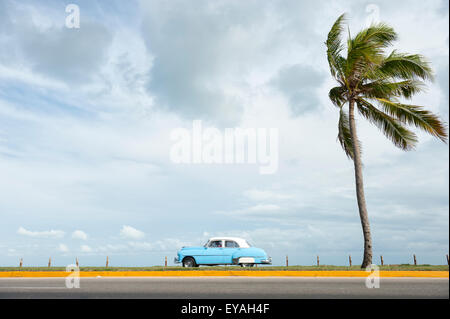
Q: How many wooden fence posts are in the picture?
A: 11